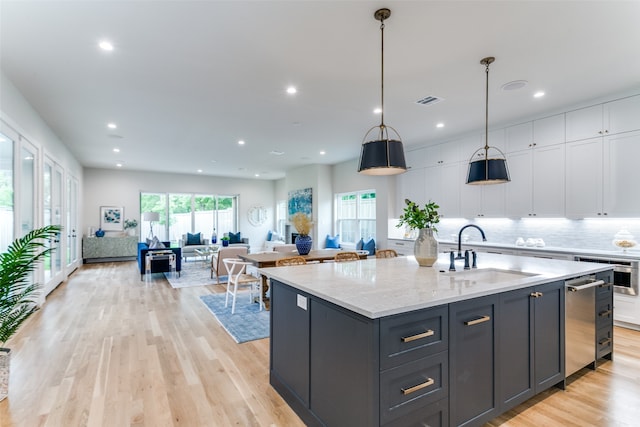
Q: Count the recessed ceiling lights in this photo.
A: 12